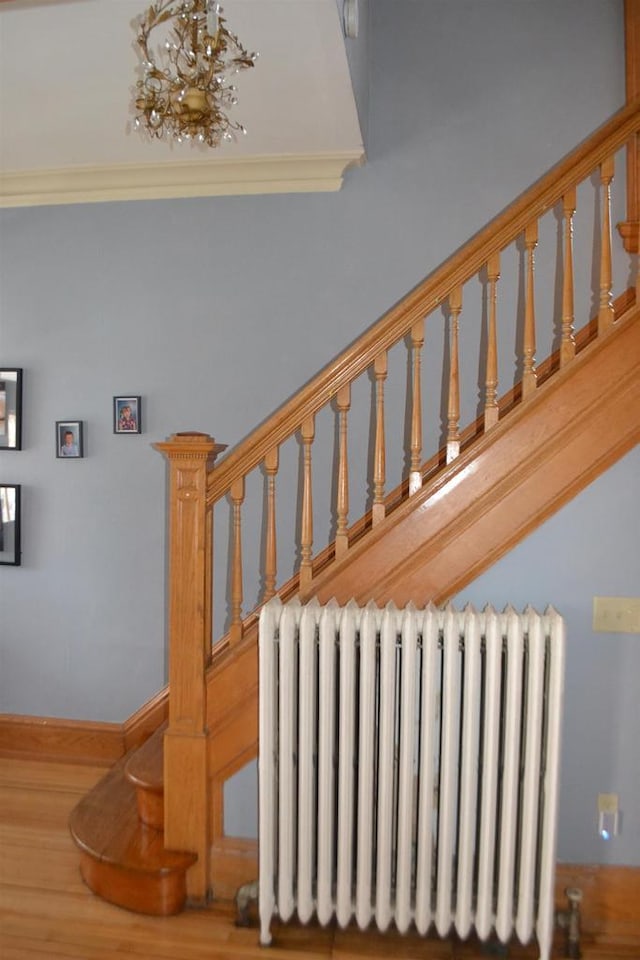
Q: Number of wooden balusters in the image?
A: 11